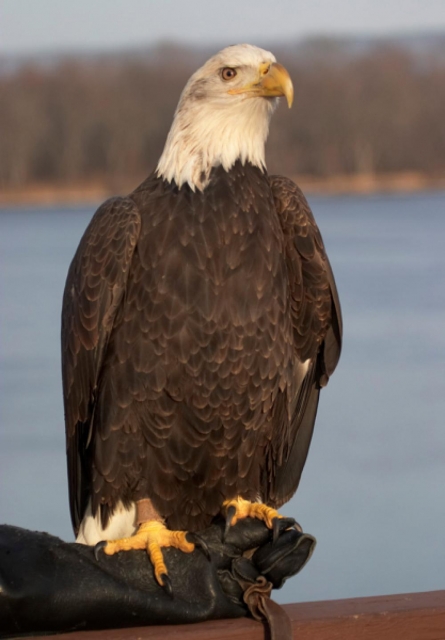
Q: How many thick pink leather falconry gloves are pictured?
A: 0